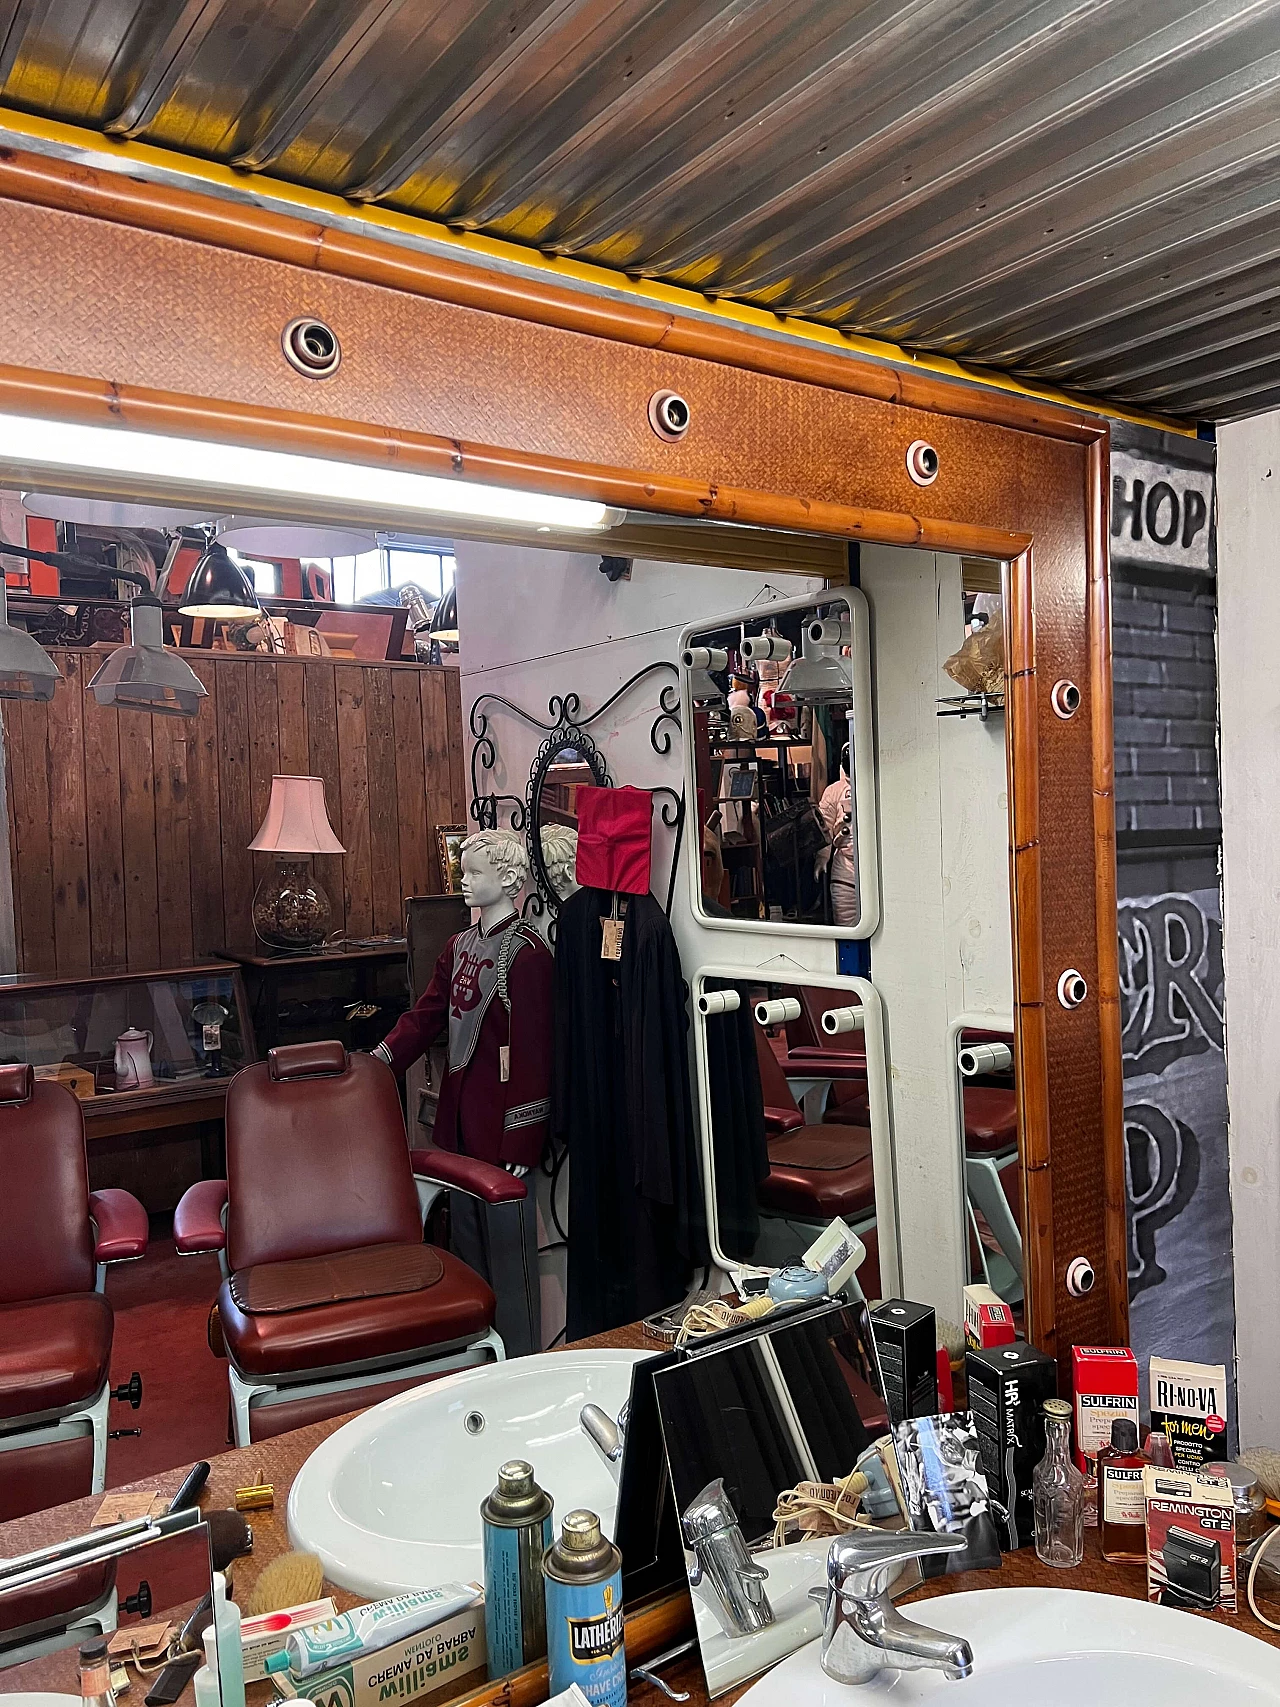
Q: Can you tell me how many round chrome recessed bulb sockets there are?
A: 6